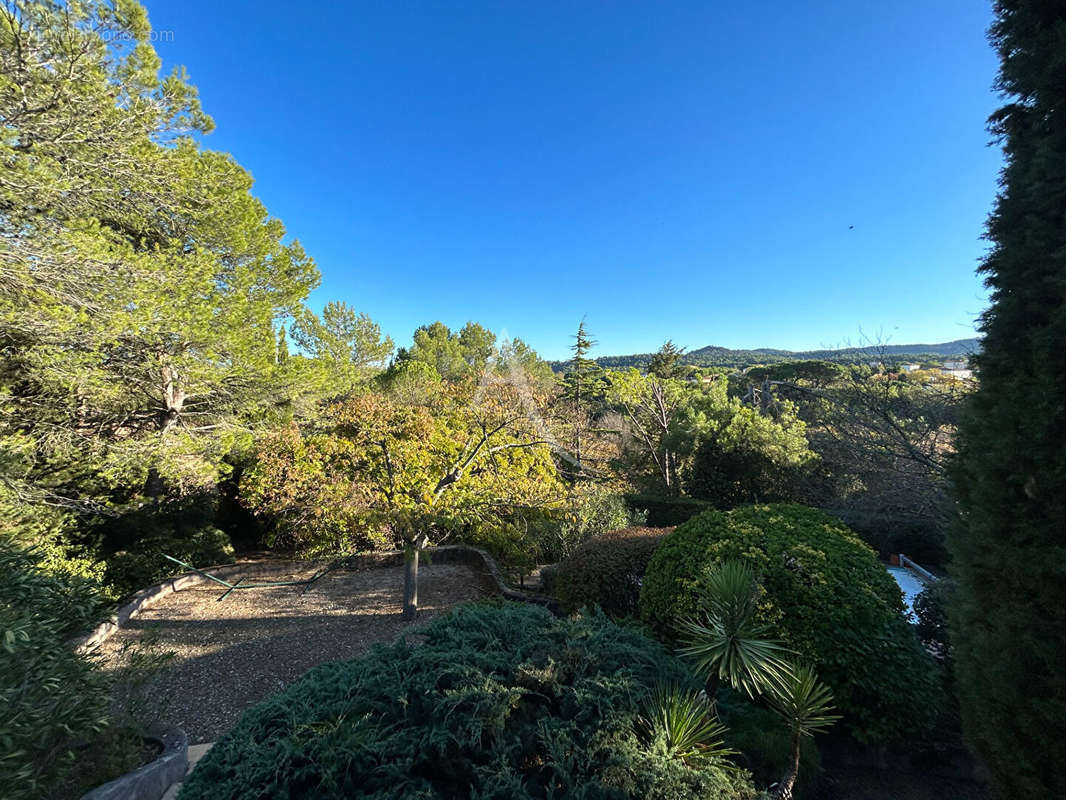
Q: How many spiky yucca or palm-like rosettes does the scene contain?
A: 3